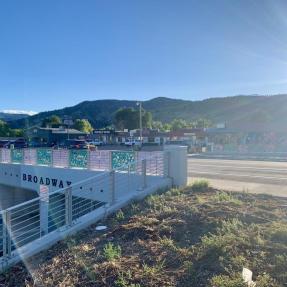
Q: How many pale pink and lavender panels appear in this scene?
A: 5